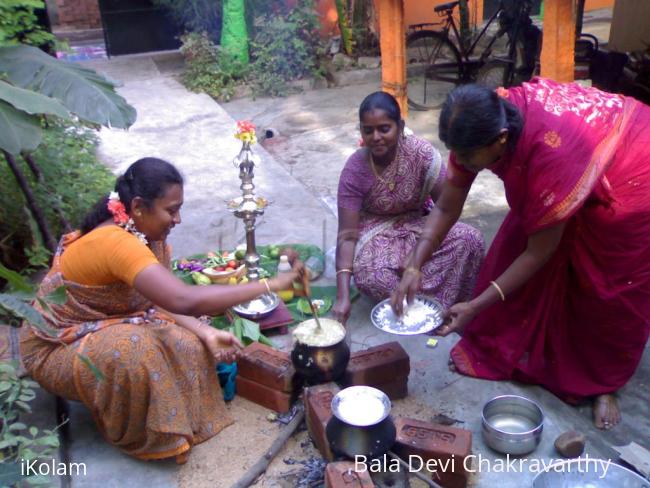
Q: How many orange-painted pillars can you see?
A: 2